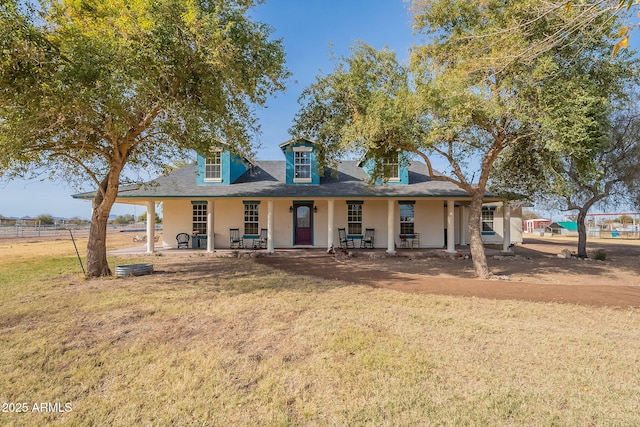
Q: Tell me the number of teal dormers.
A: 3